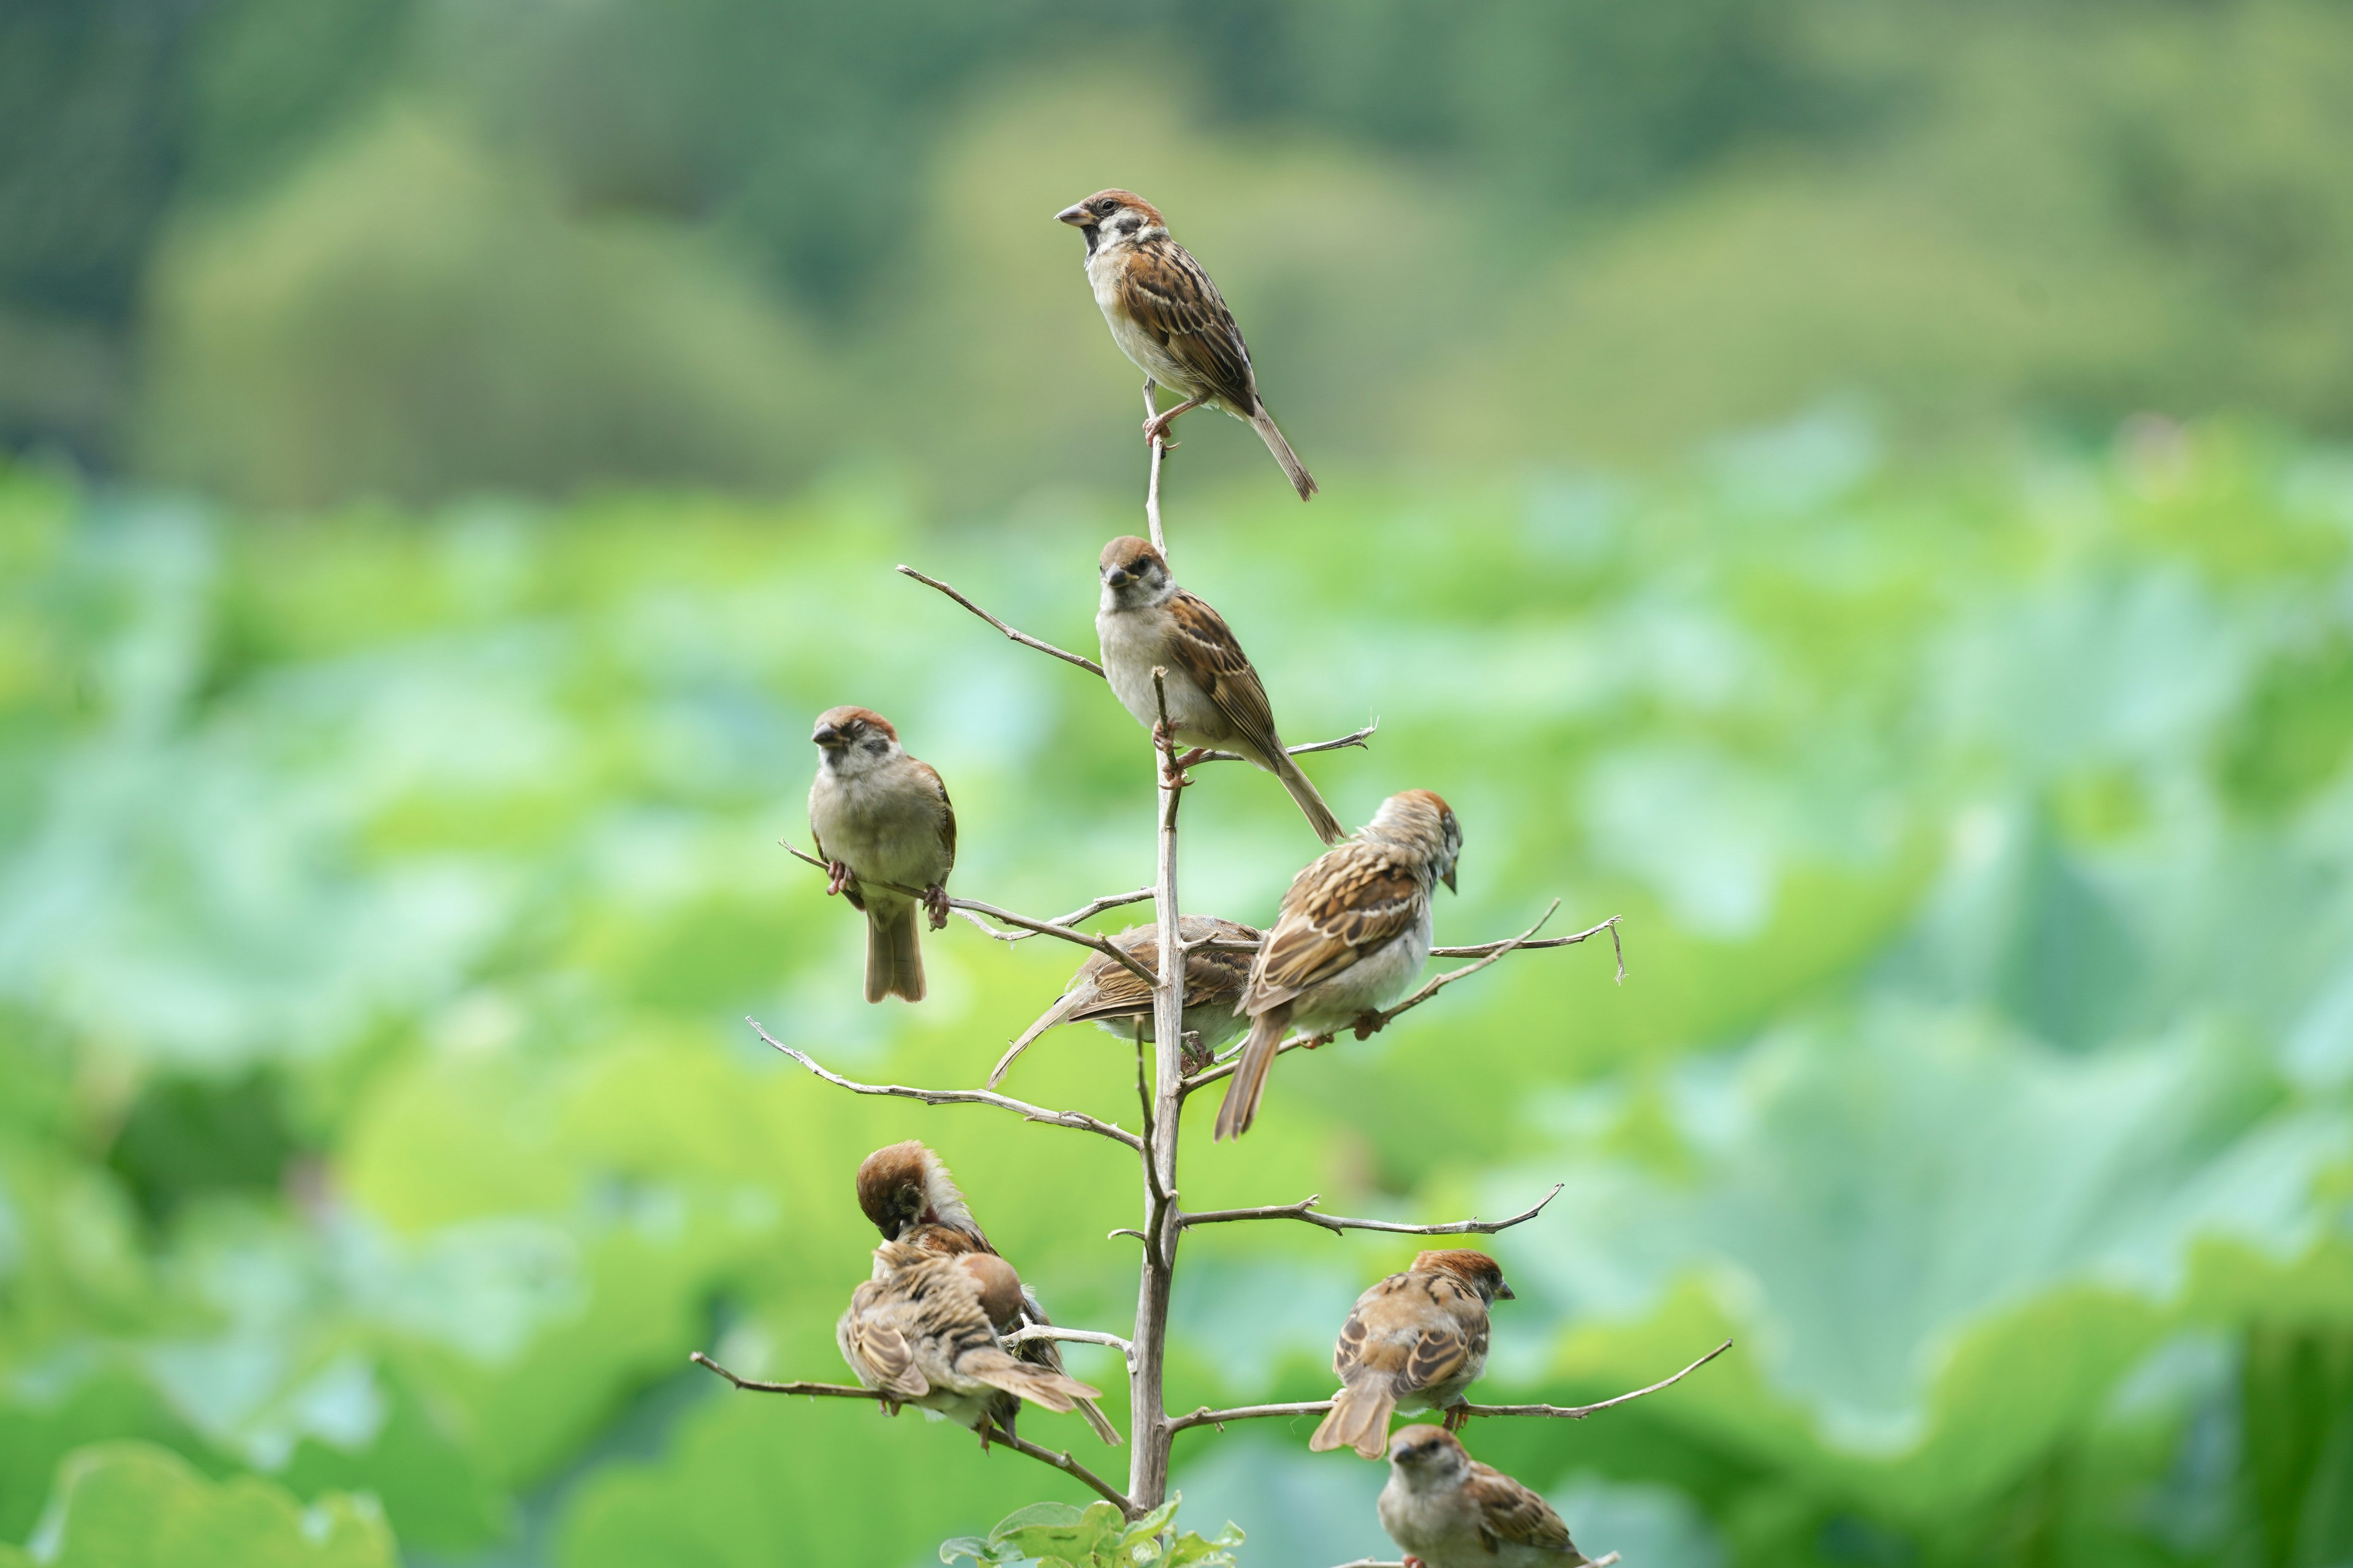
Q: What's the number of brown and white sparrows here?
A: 9